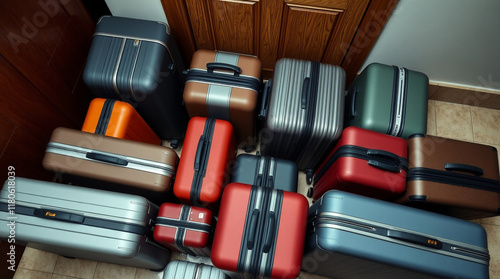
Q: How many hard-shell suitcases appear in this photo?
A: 15